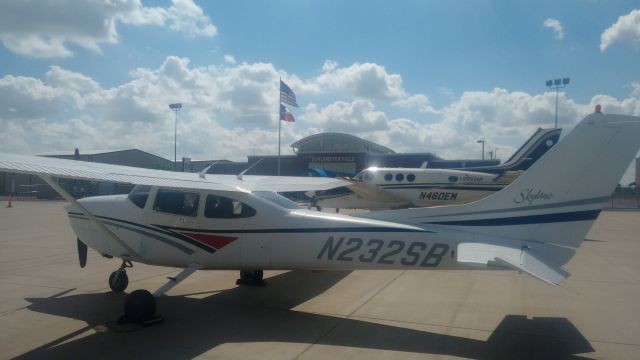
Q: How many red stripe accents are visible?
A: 1